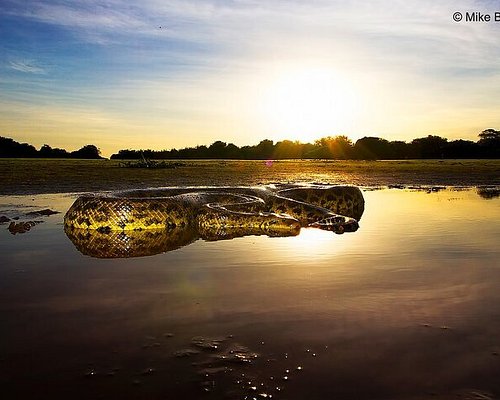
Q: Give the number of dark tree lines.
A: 2